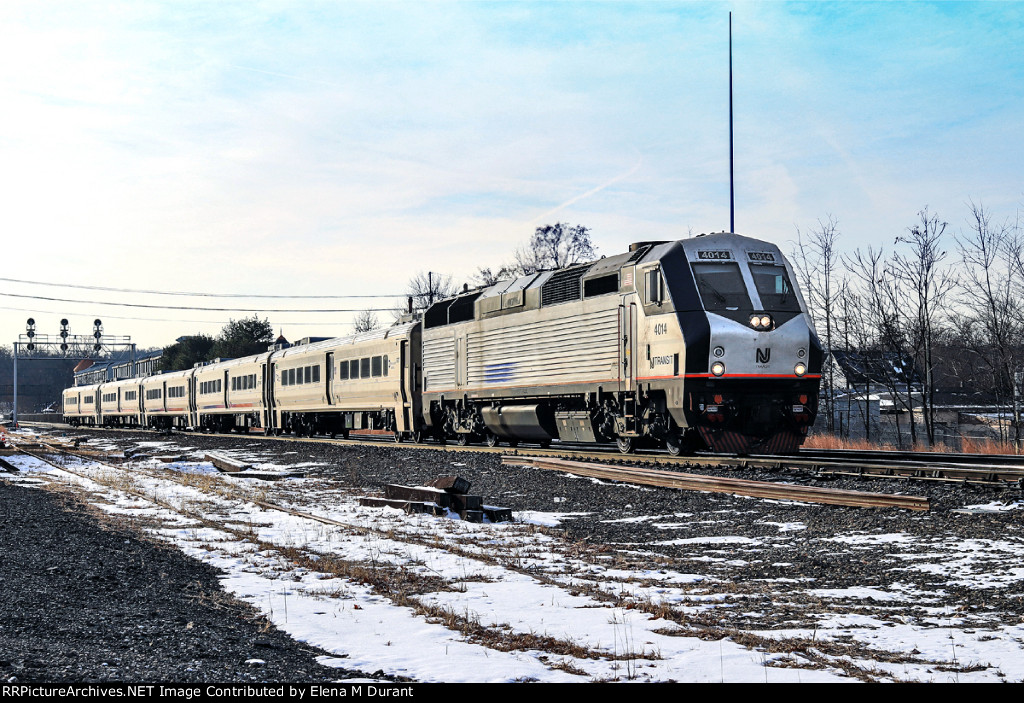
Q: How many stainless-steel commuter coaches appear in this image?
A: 5